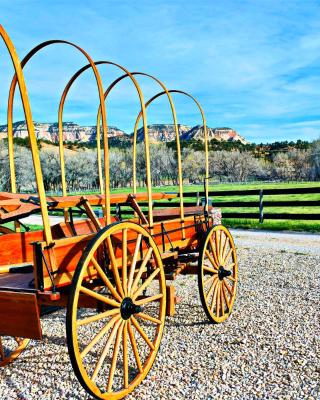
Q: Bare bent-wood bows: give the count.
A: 5